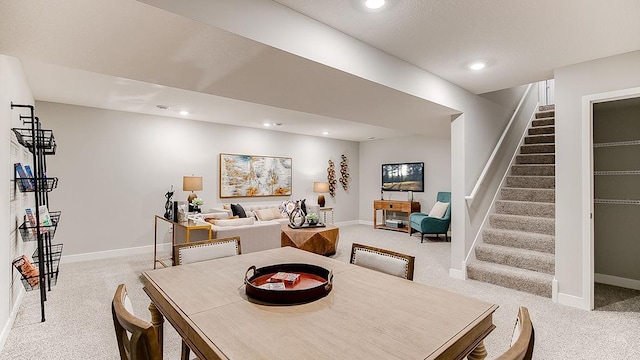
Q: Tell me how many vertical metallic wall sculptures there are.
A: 2